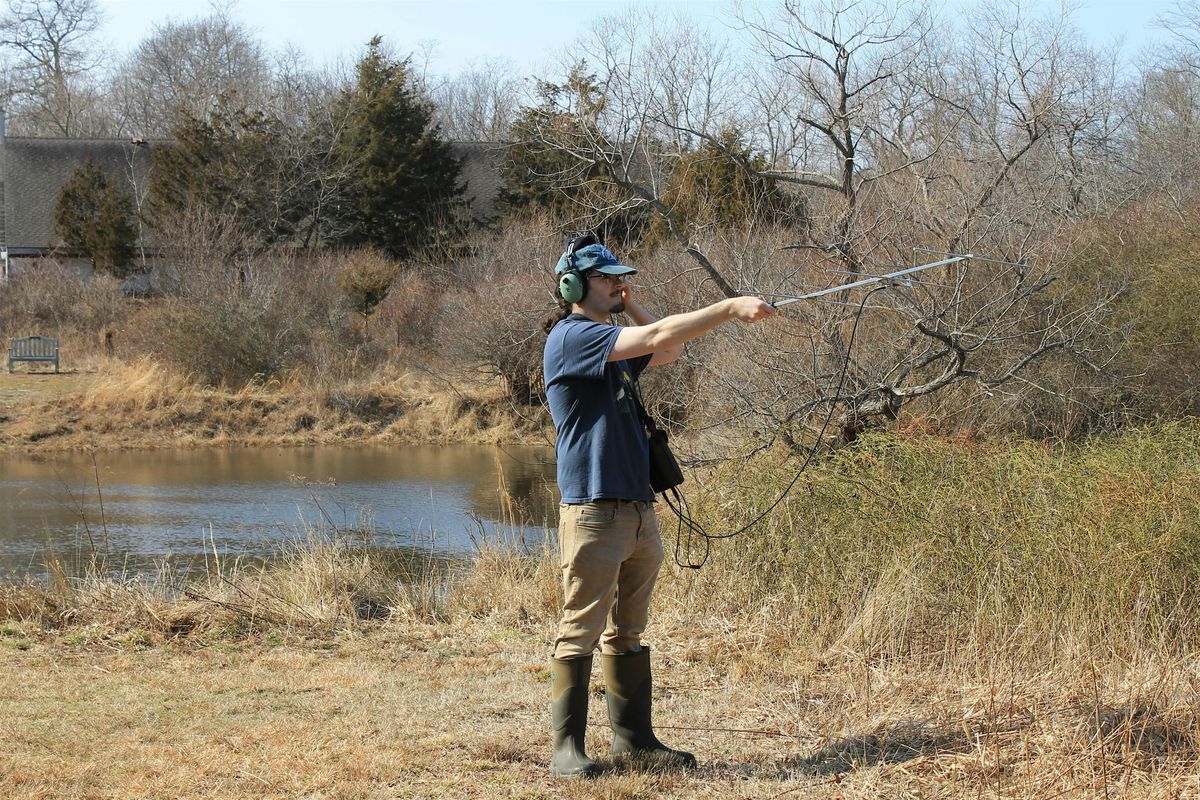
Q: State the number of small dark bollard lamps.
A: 0